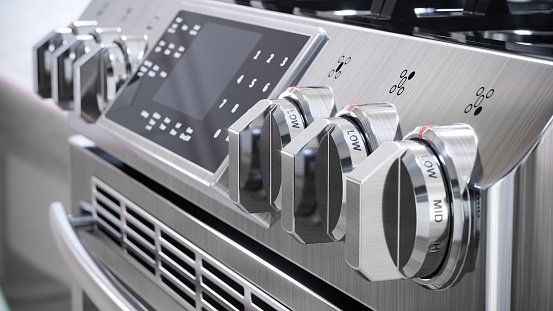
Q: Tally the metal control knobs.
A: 6